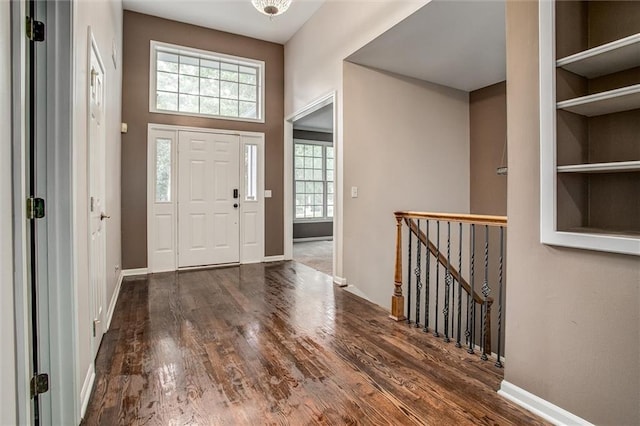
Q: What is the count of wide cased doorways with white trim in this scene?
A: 1